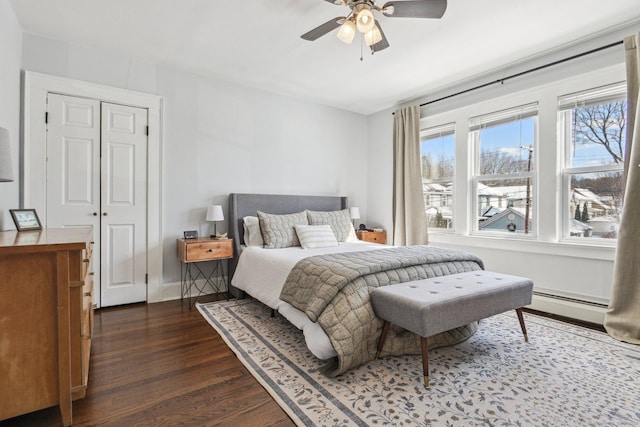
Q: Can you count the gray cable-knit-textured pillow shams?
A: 2